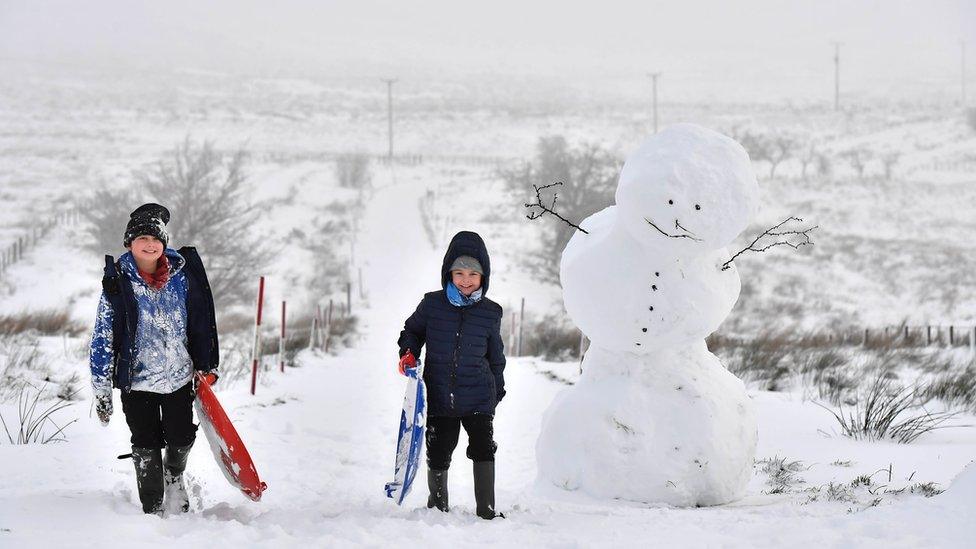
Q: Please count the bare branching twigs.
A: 2